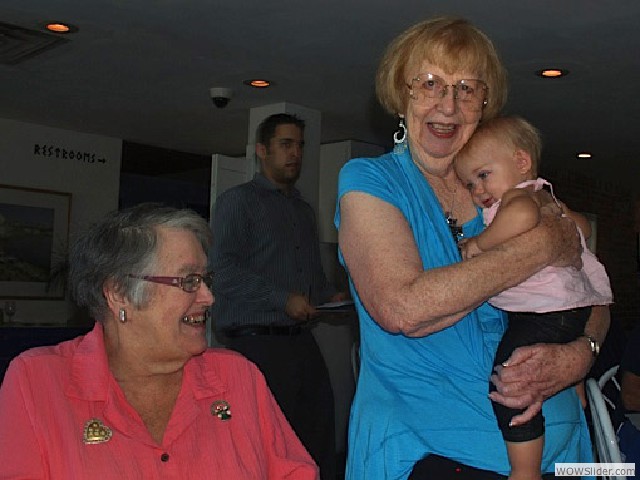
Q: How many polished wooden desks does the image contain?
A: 0